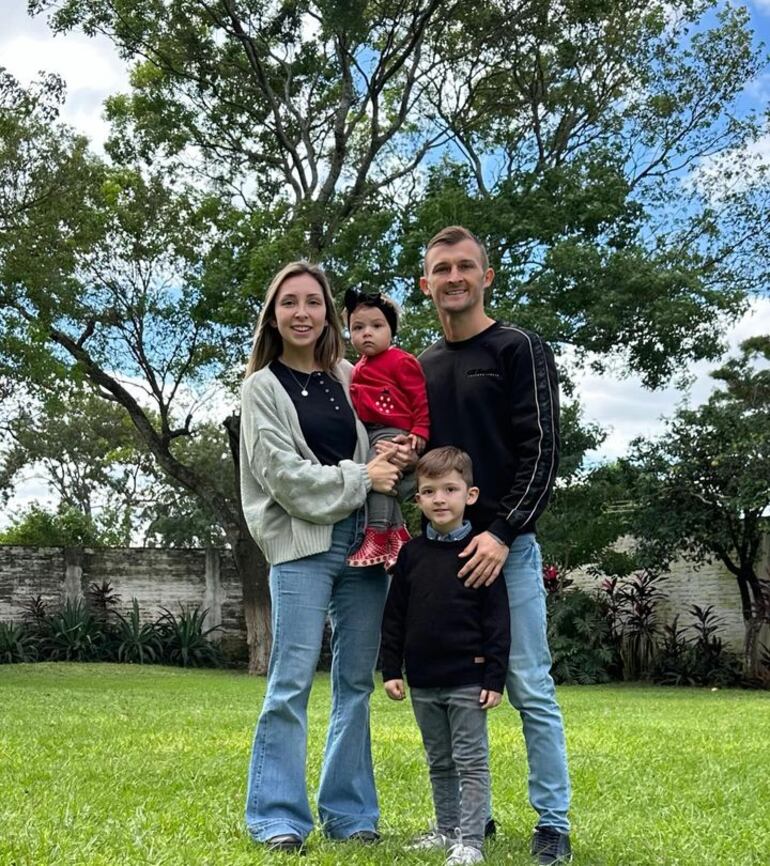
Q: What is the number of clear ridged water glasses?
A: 0